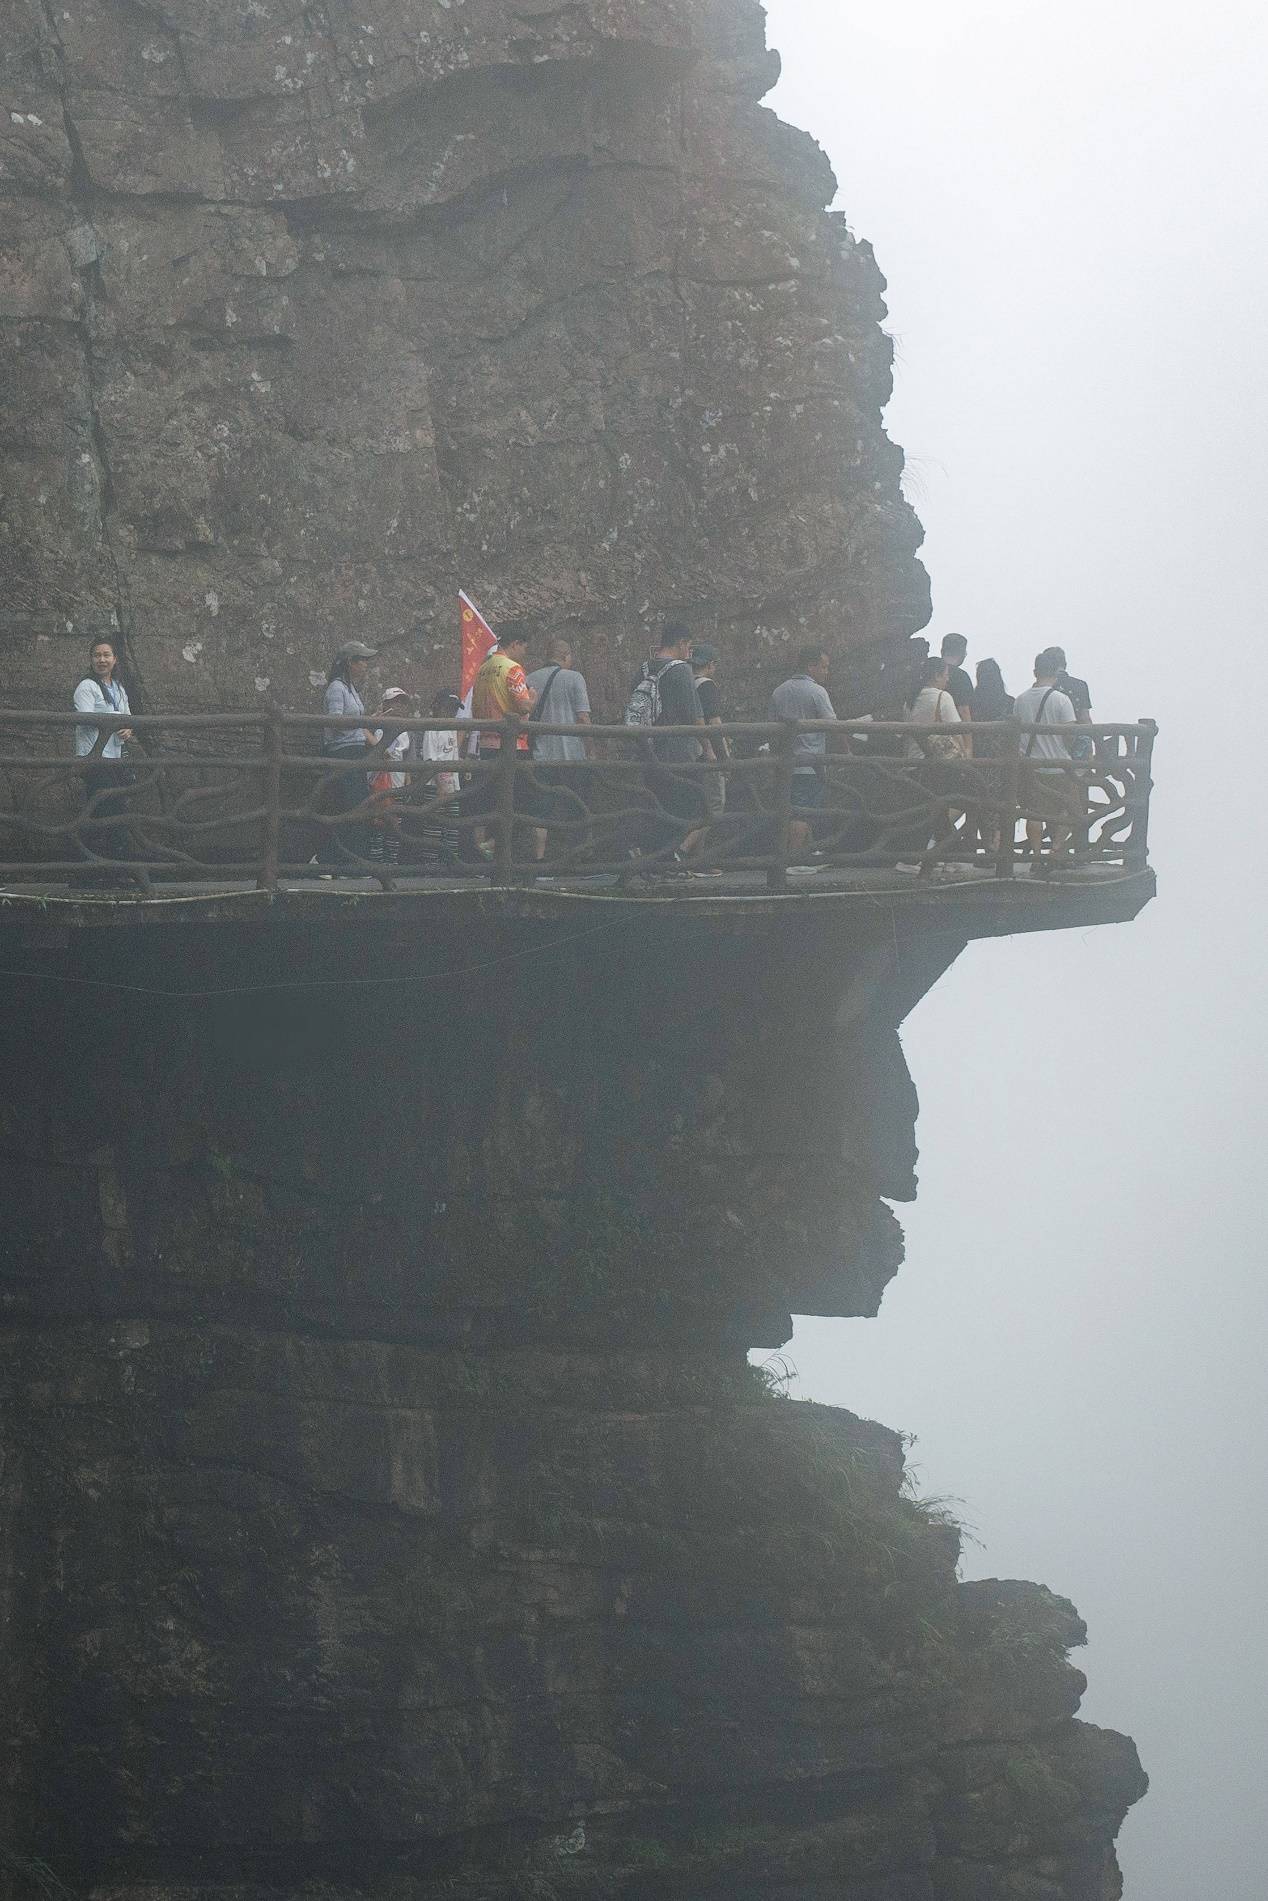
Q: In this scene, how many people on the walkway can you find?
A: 14